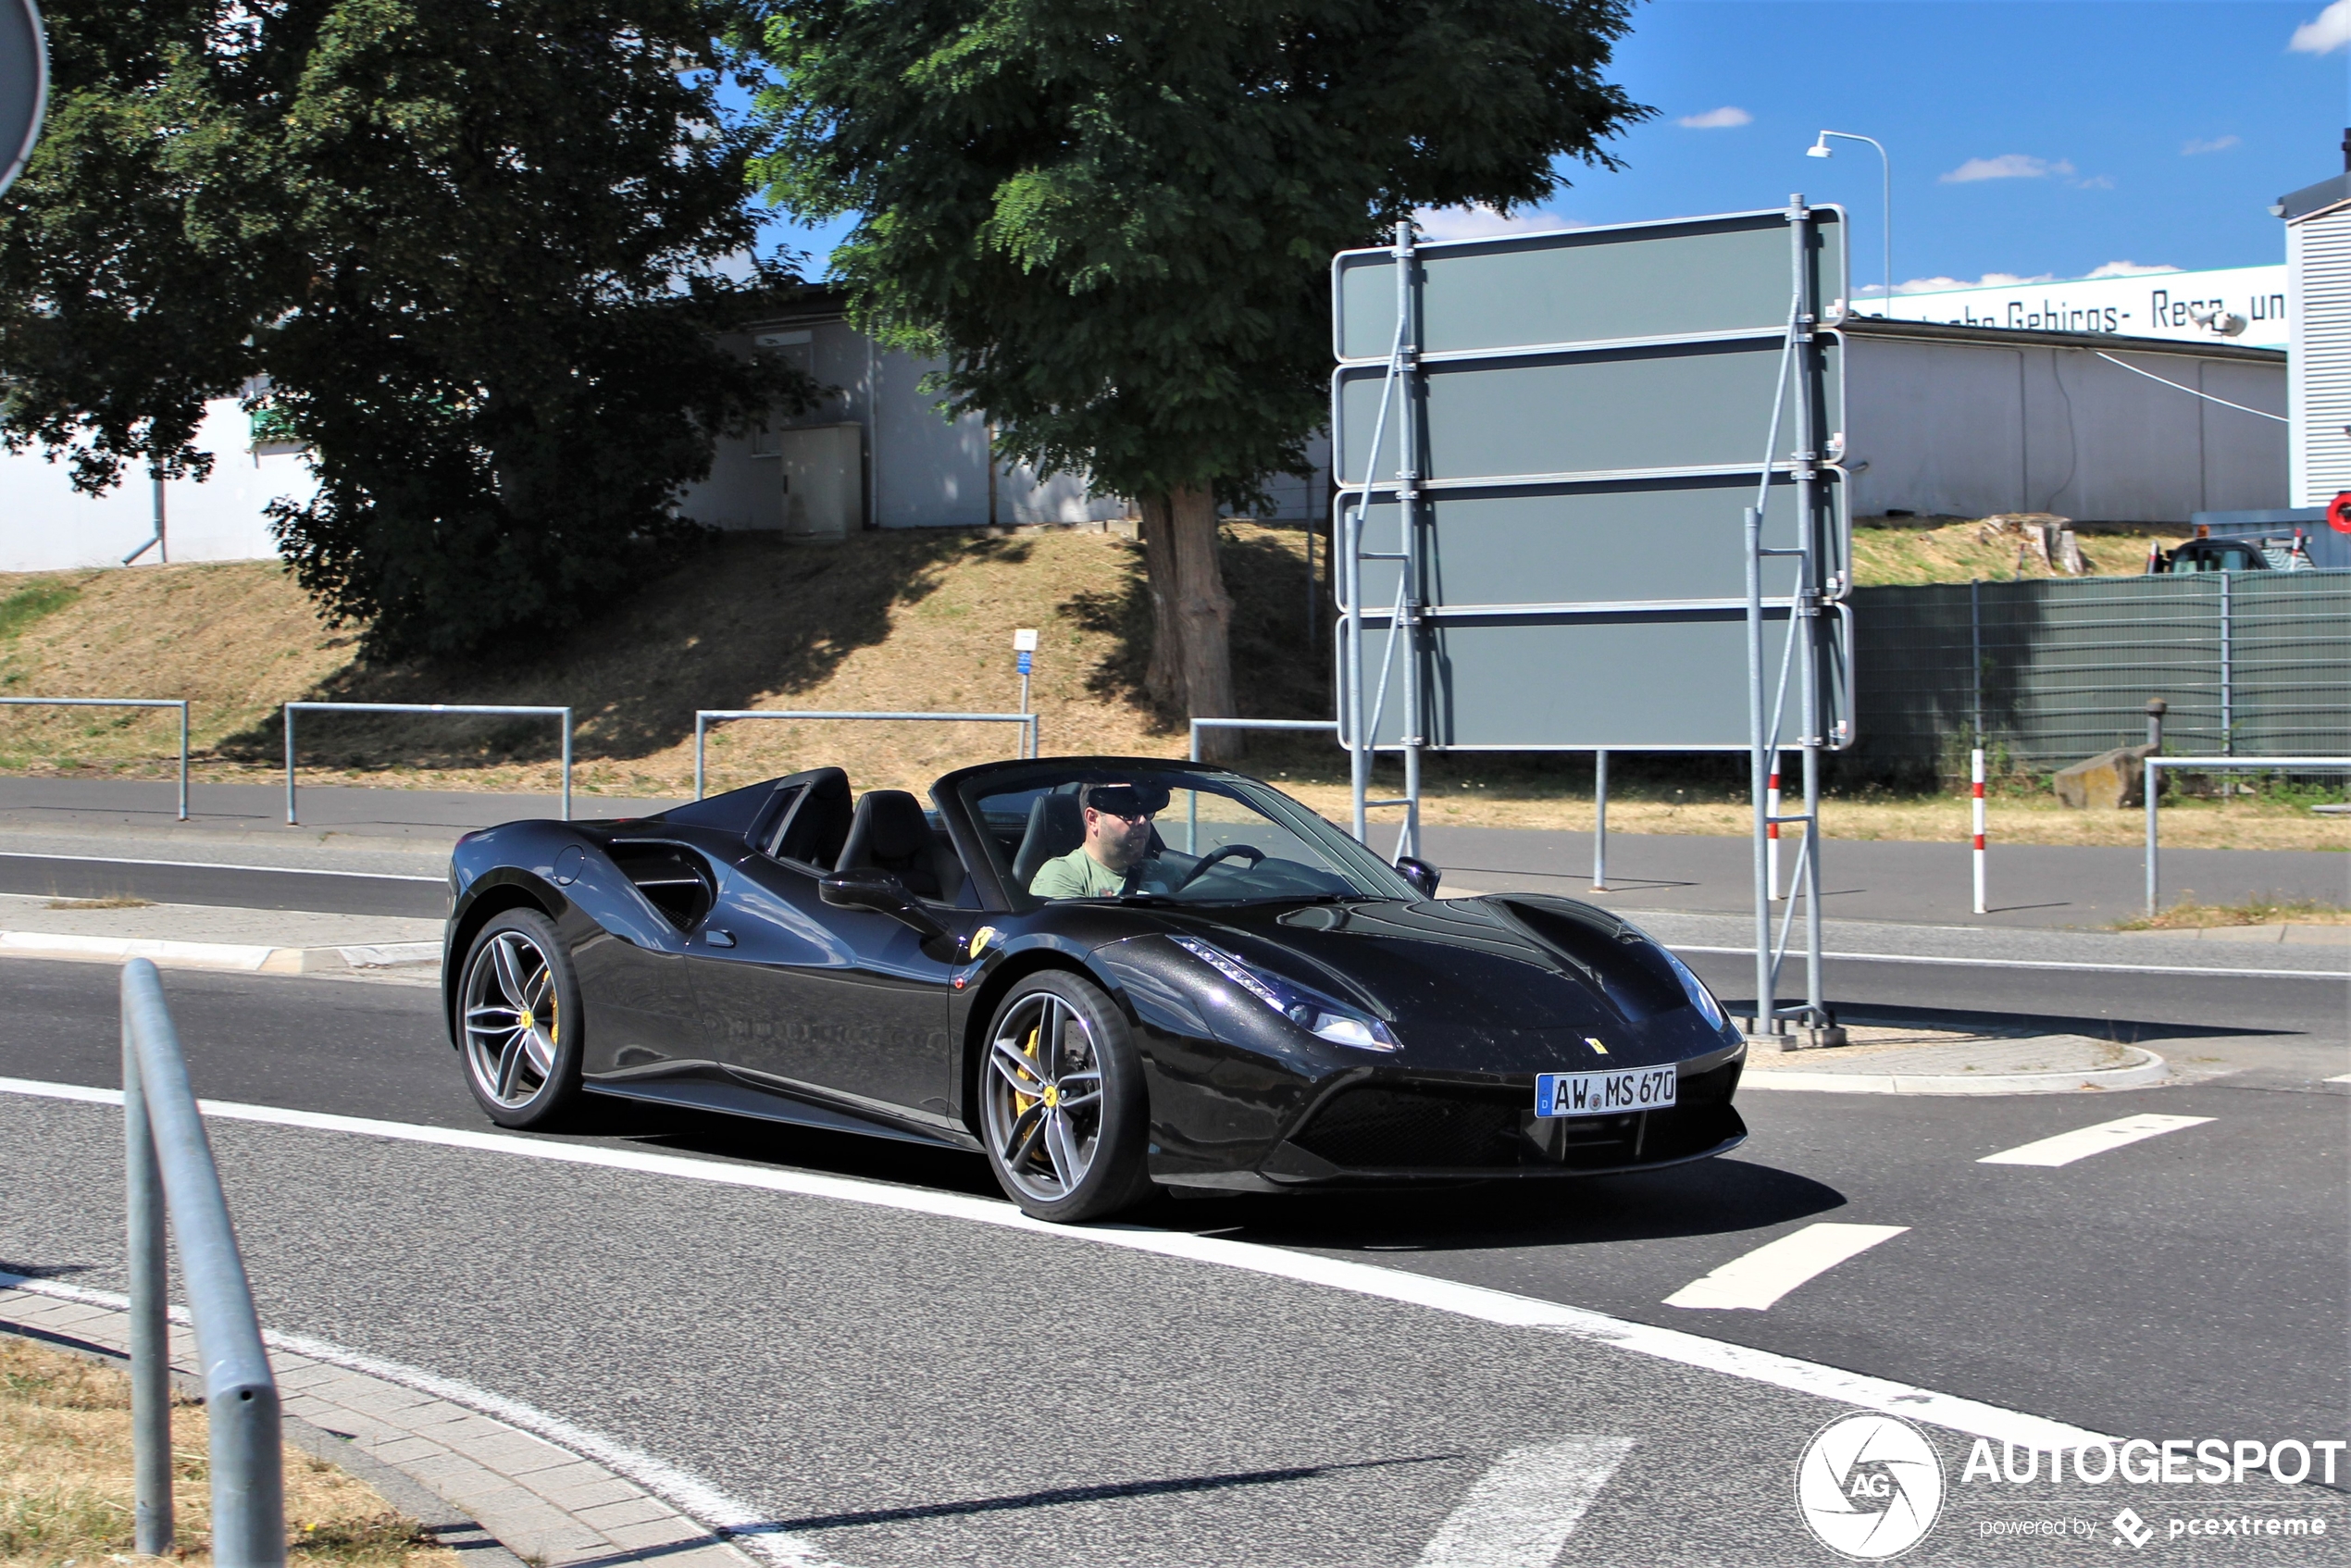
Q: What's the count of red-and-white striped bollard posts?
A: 2